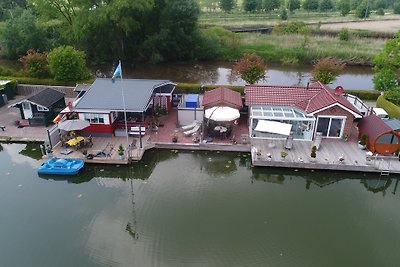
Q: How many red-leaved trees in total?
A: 3